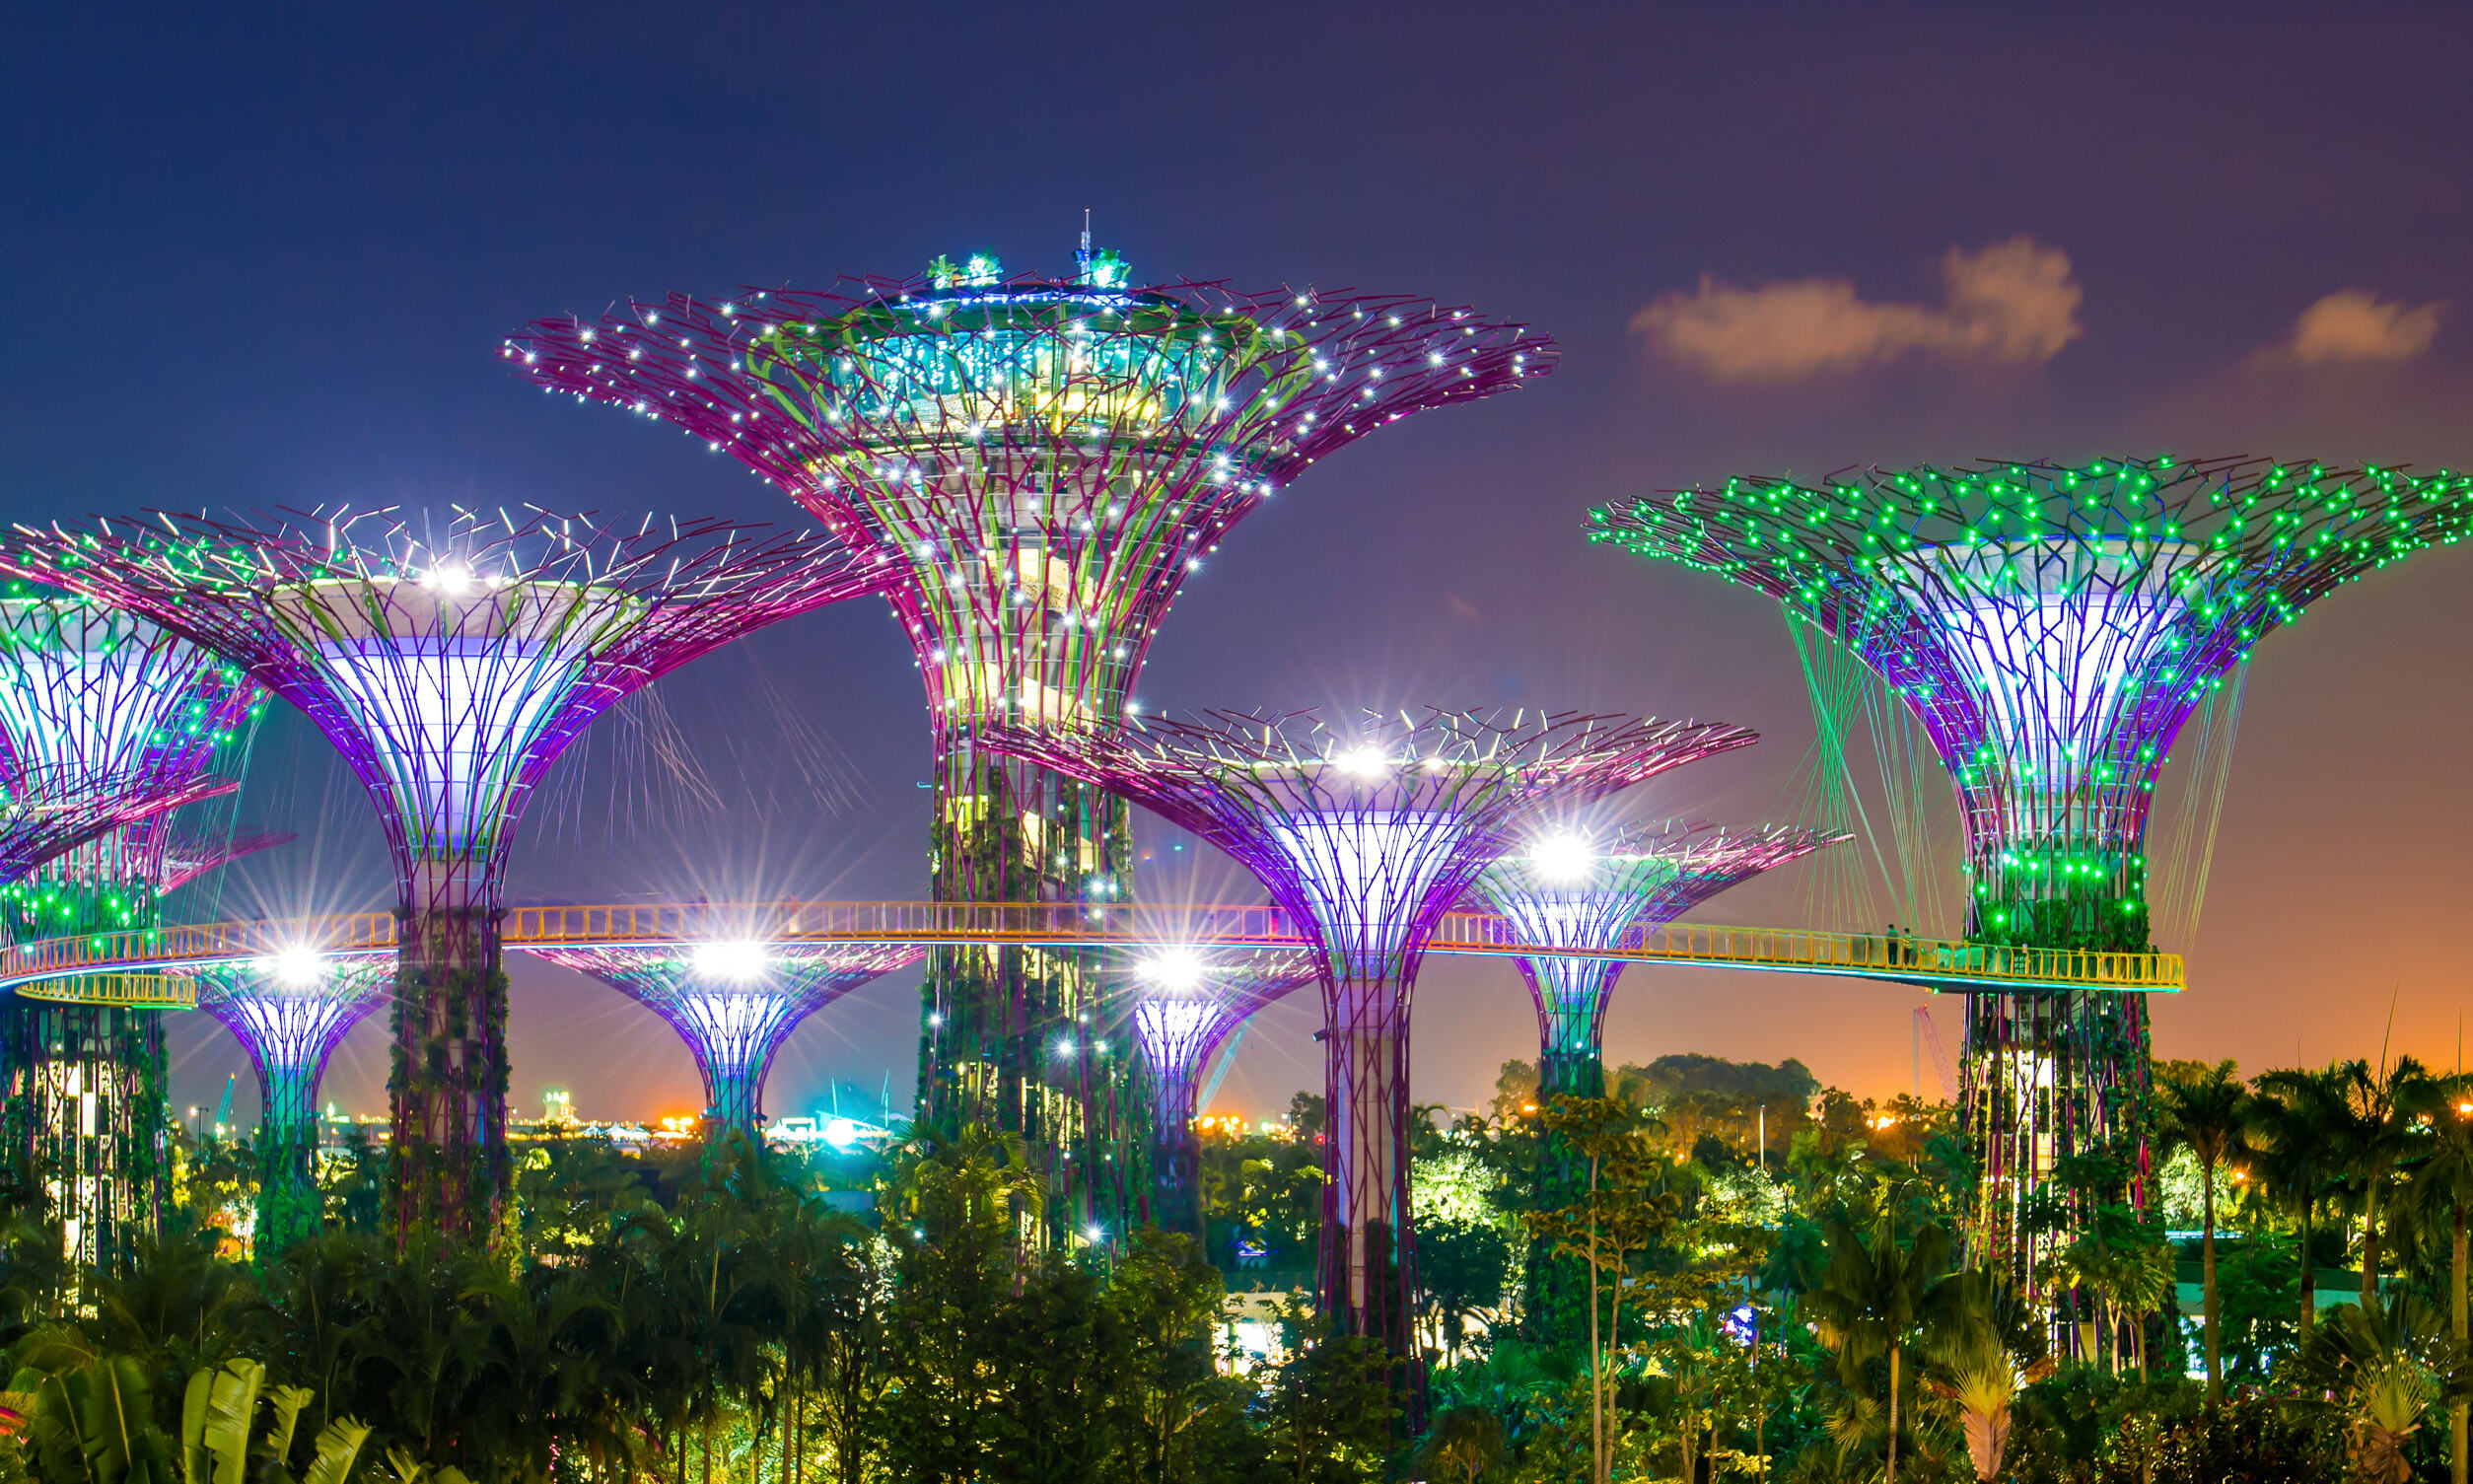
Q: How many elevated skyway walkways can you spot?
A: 1